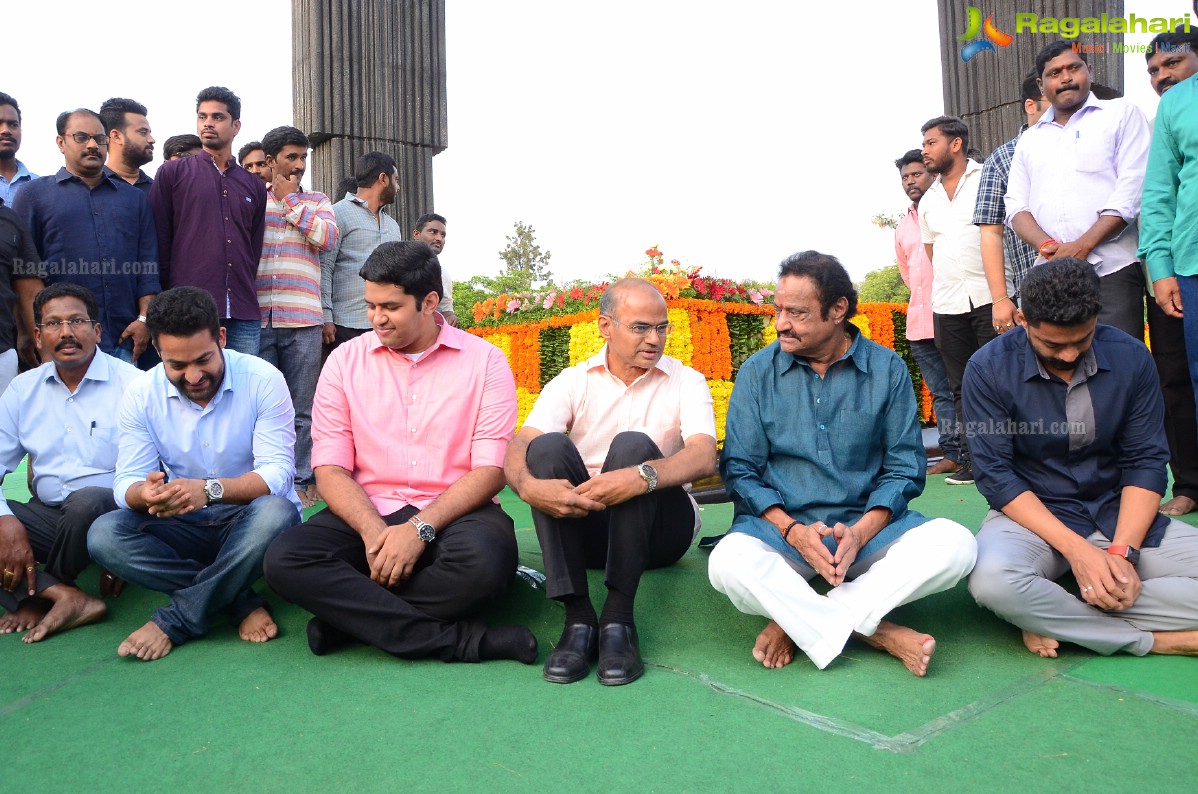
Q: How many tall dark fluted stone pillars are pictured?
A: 2